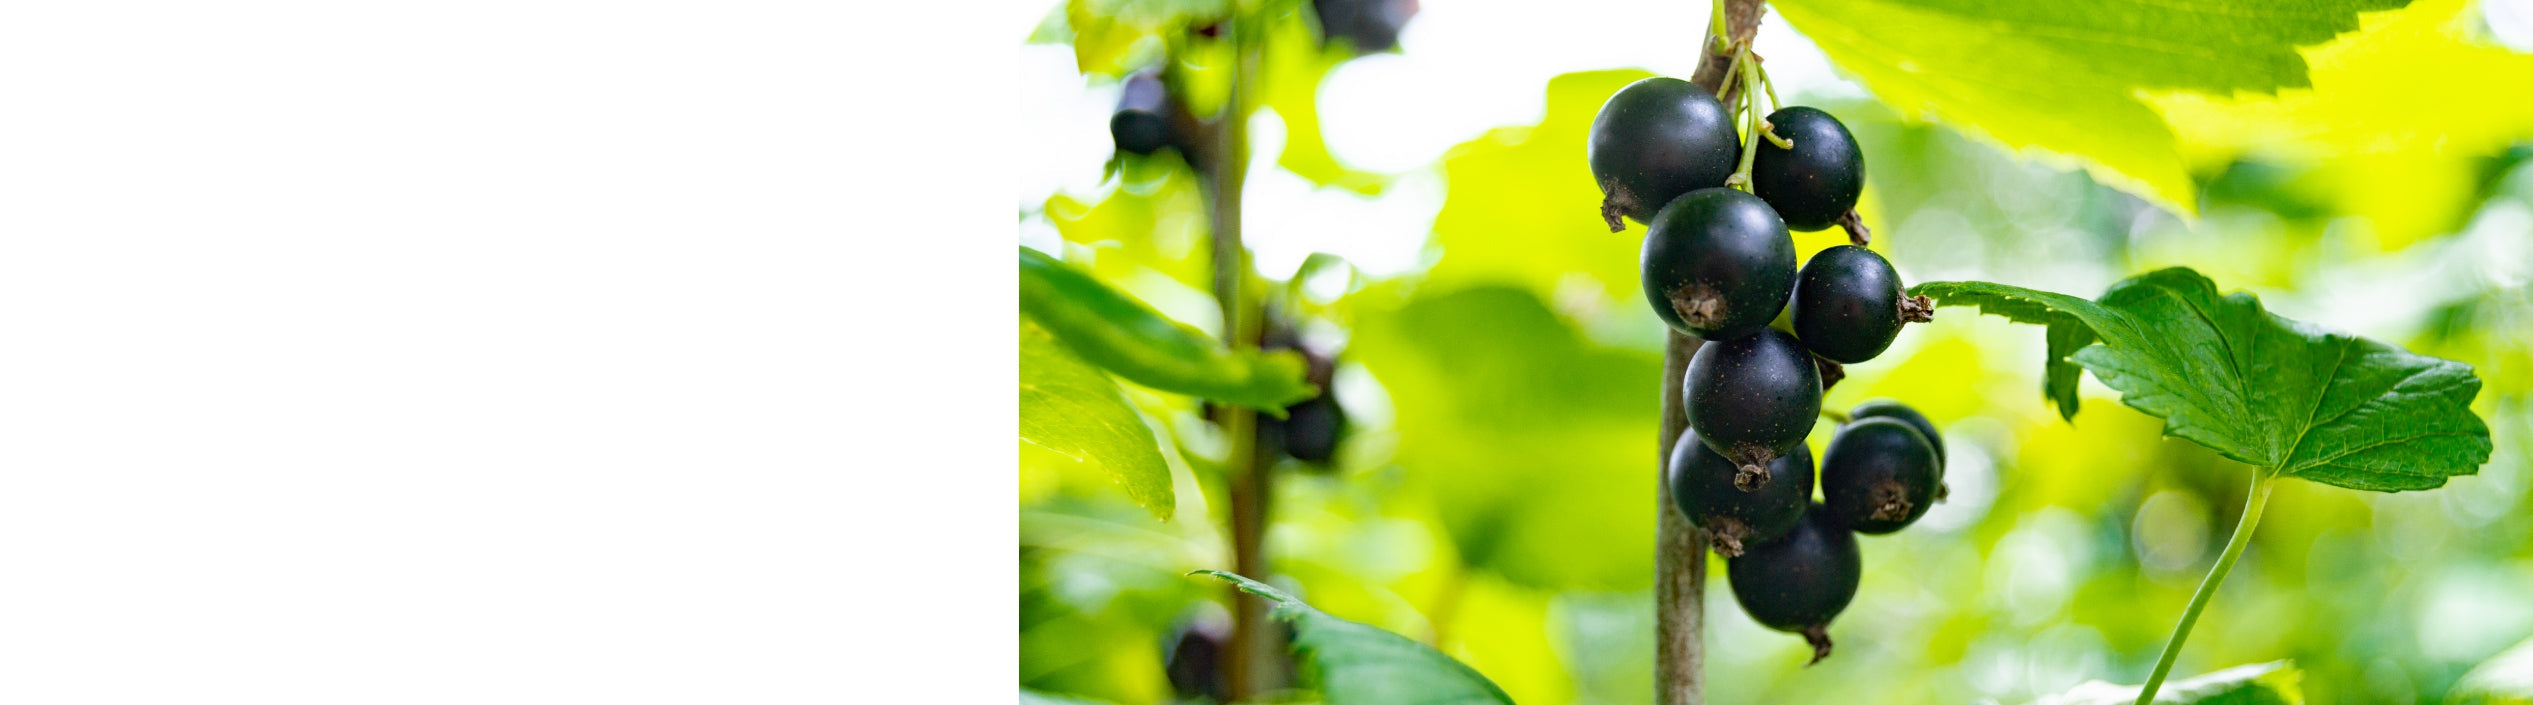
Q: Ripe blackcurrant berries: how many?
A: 9